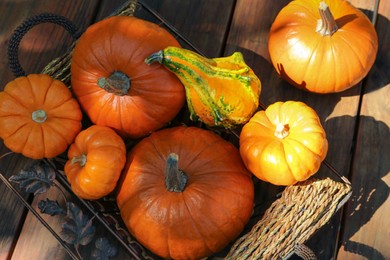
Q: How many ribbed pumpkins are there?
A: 6